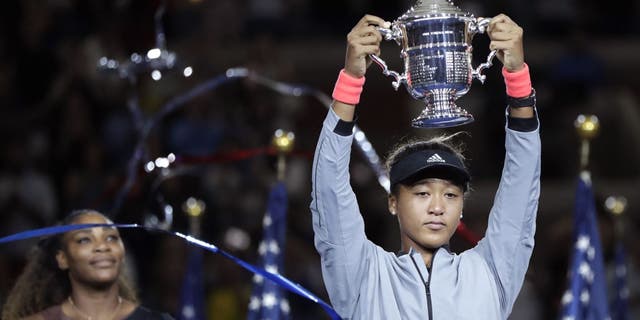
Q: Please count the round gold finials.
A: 4